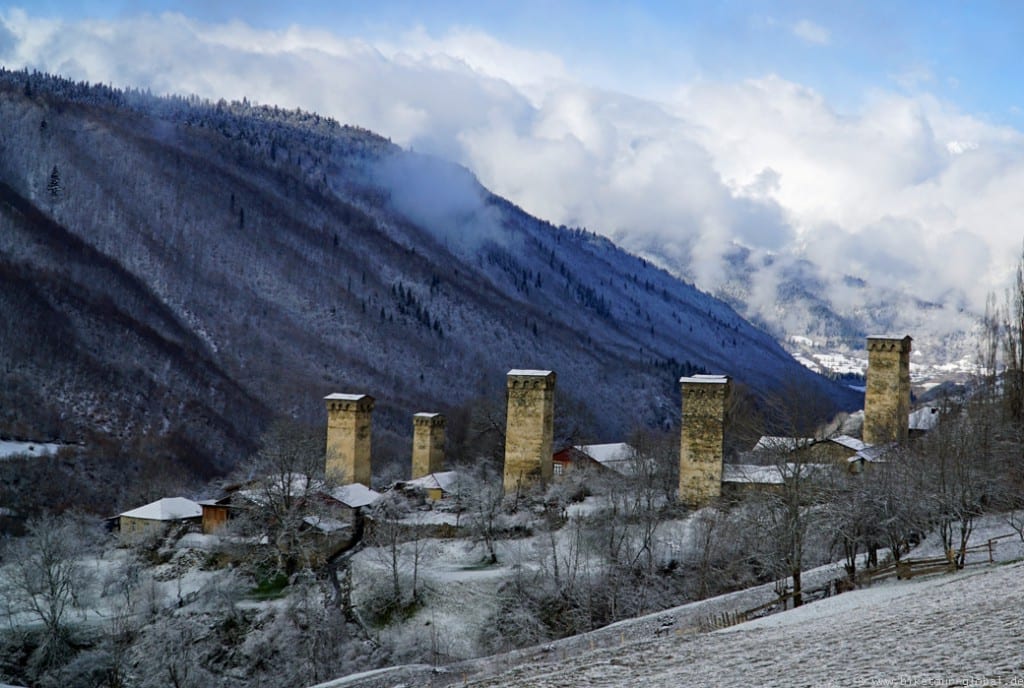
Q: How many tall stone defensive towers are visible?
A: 5